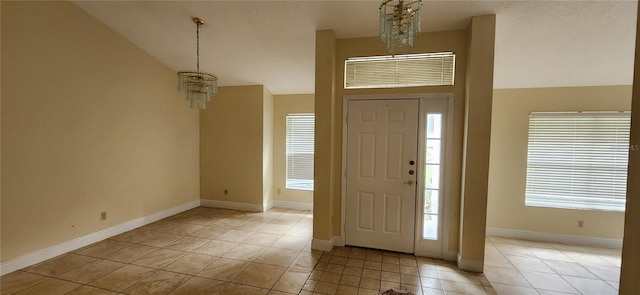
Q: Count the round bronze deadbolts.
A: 2